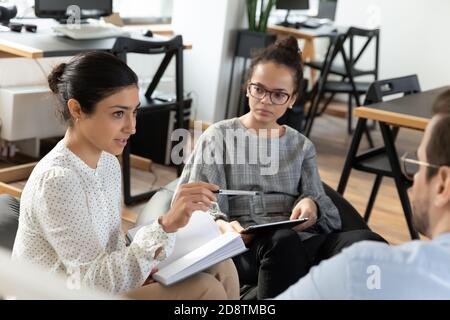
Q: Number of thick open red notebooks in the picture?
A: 0